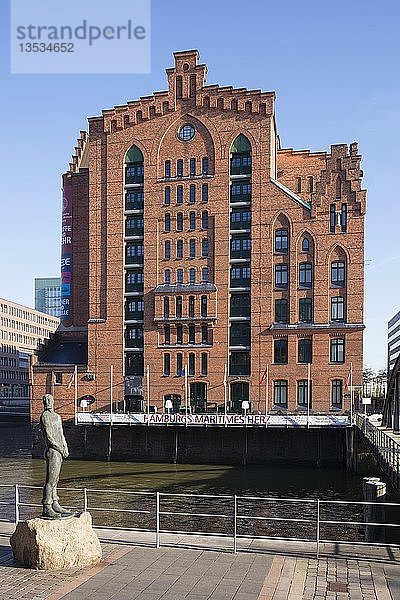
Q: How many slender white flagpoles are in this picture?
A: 8